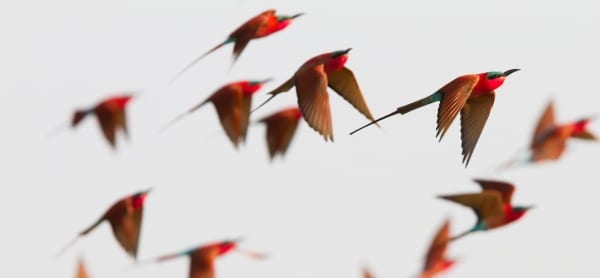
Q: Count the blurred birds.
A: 11